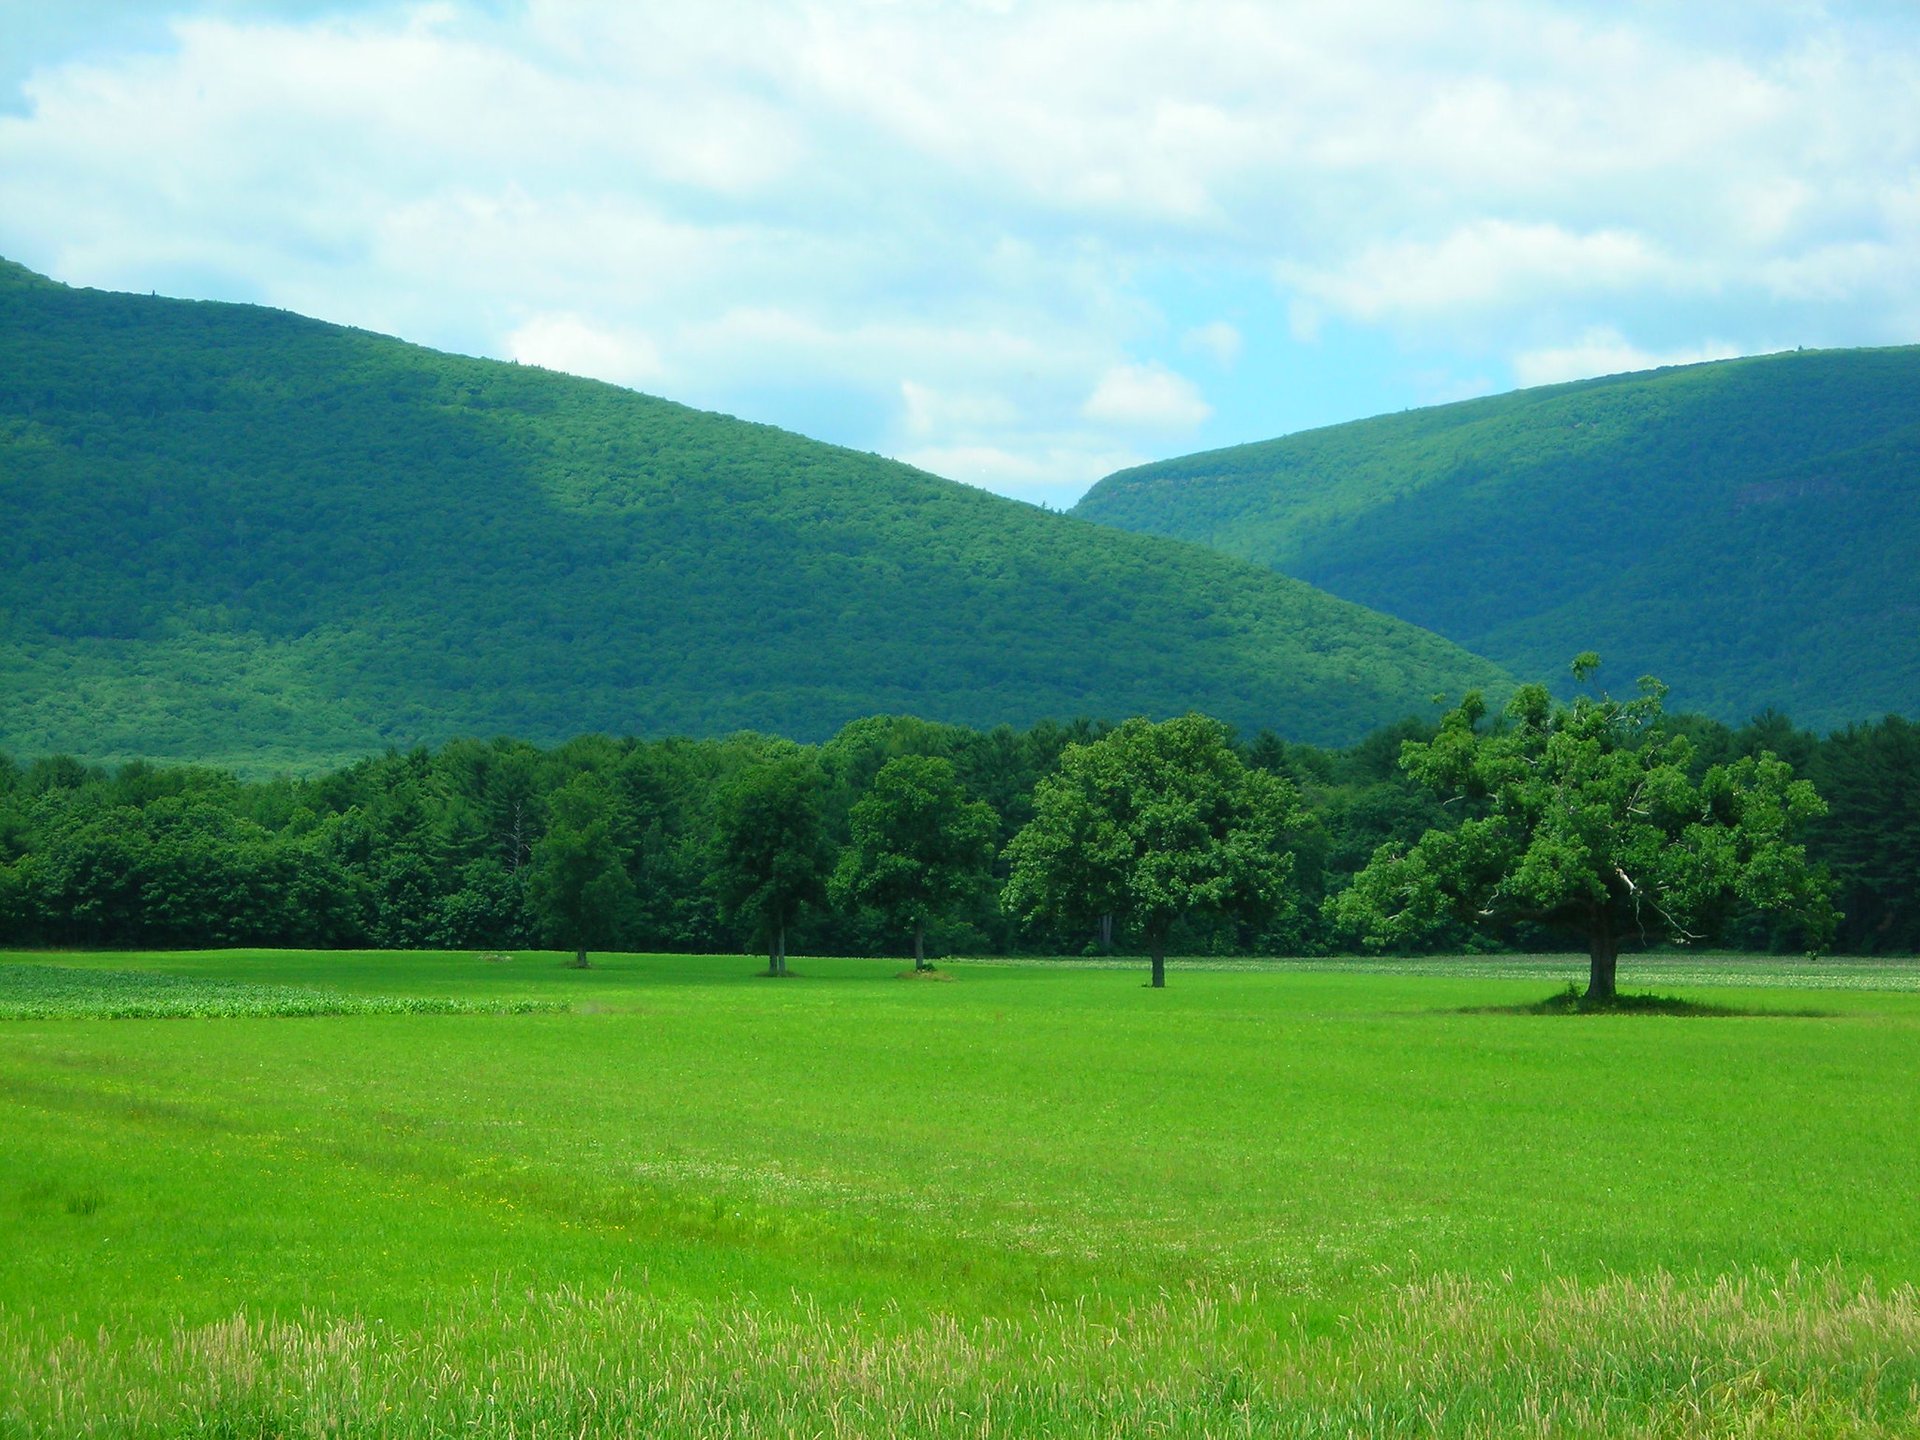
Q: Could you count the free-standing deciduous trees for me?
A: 5